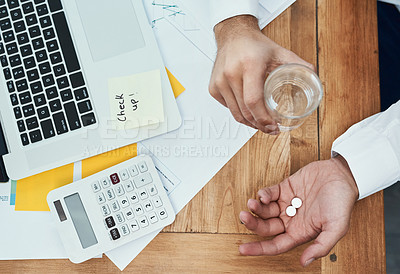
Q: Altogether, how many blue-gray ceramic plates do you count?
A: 0